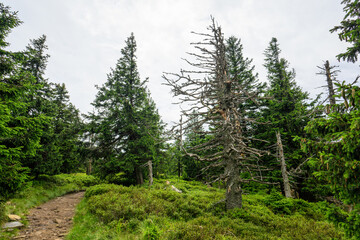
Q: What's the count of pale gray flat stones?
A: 1